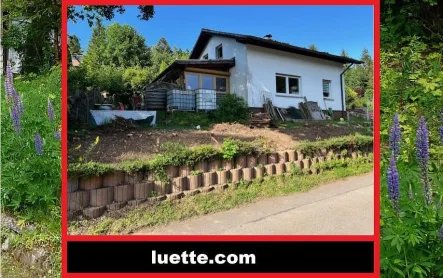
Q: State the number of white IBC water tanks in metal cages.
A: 2